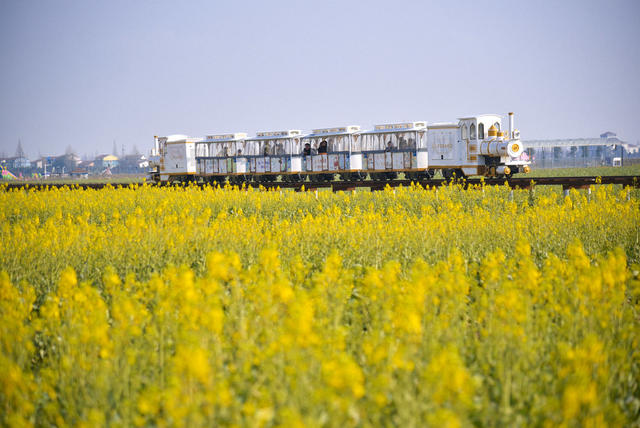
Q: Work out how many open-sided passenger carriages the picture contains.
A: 4